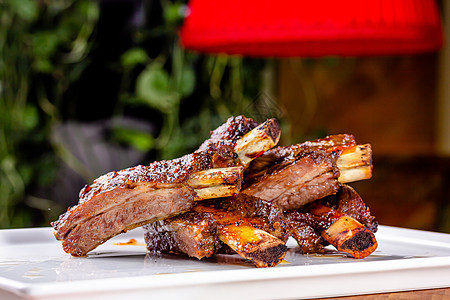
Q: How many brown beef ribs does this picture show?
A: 5